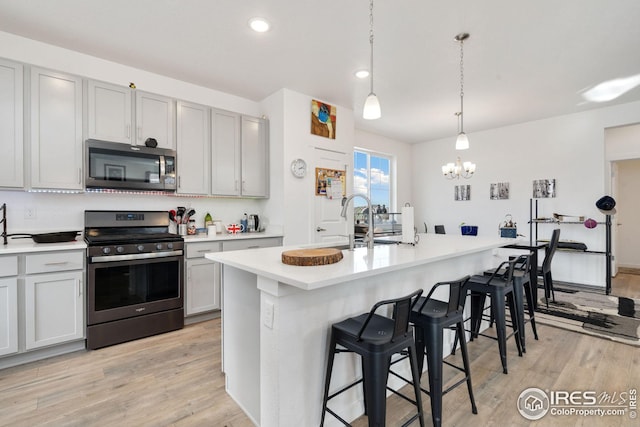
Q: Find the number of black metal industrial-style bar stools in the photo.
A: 4